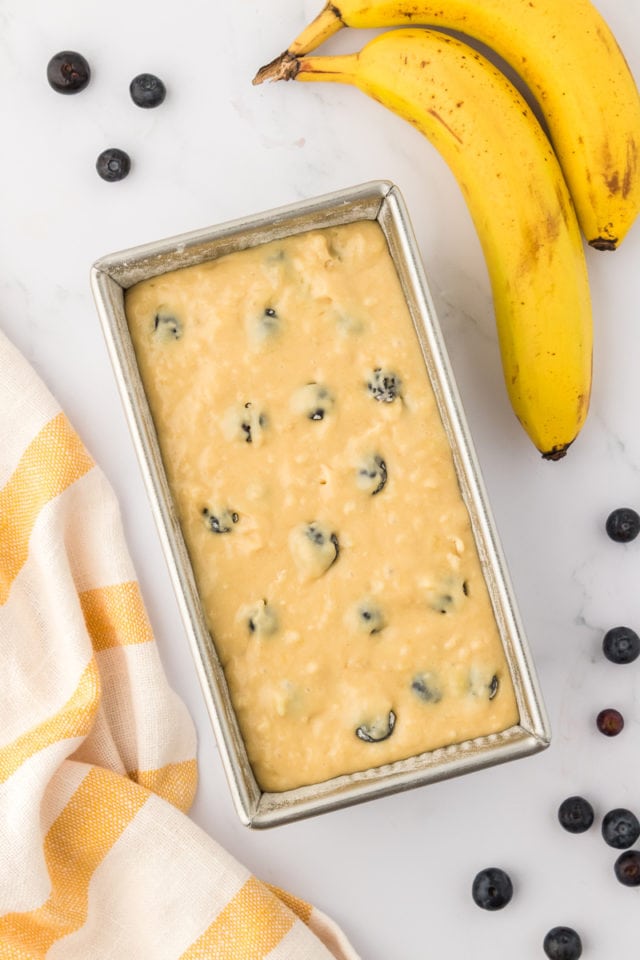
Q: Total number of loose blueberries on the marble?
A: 11